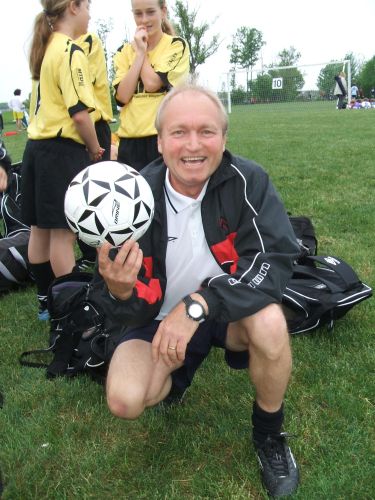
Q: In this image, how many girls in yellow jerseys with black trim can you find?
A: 3